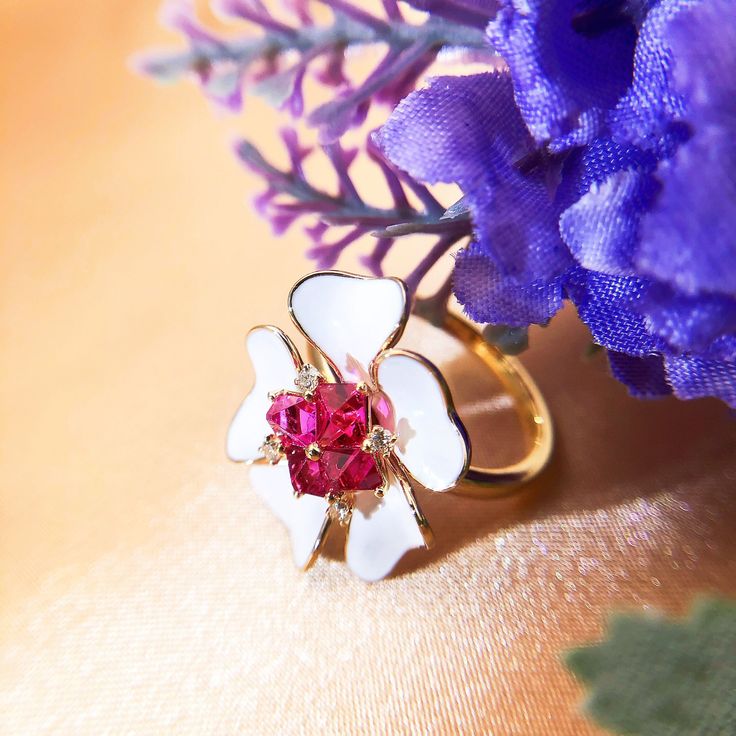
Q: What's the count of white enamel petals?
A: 5